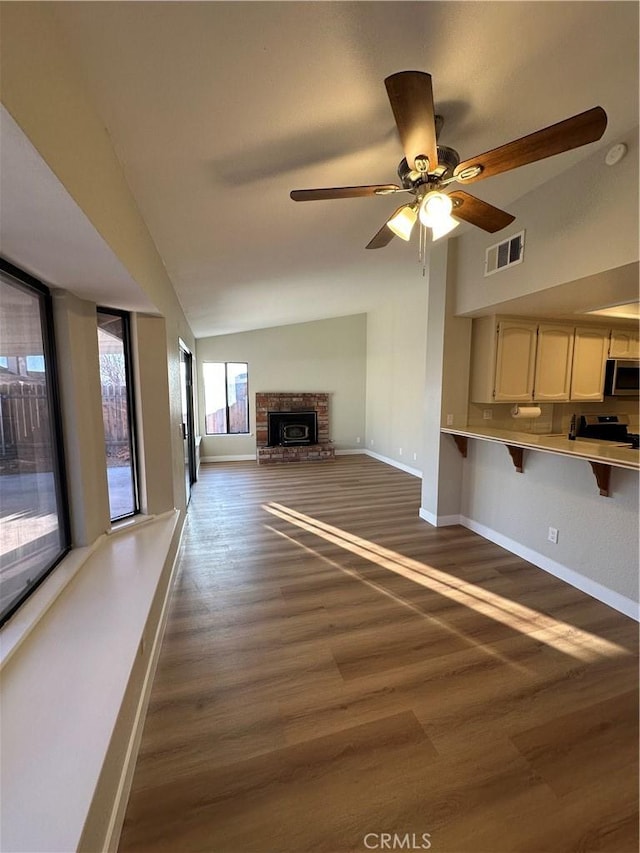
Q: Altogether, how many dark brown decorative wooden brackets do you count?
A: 3